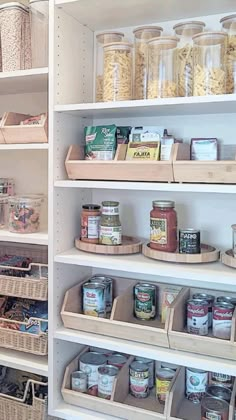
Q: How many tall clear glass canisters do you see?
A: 7